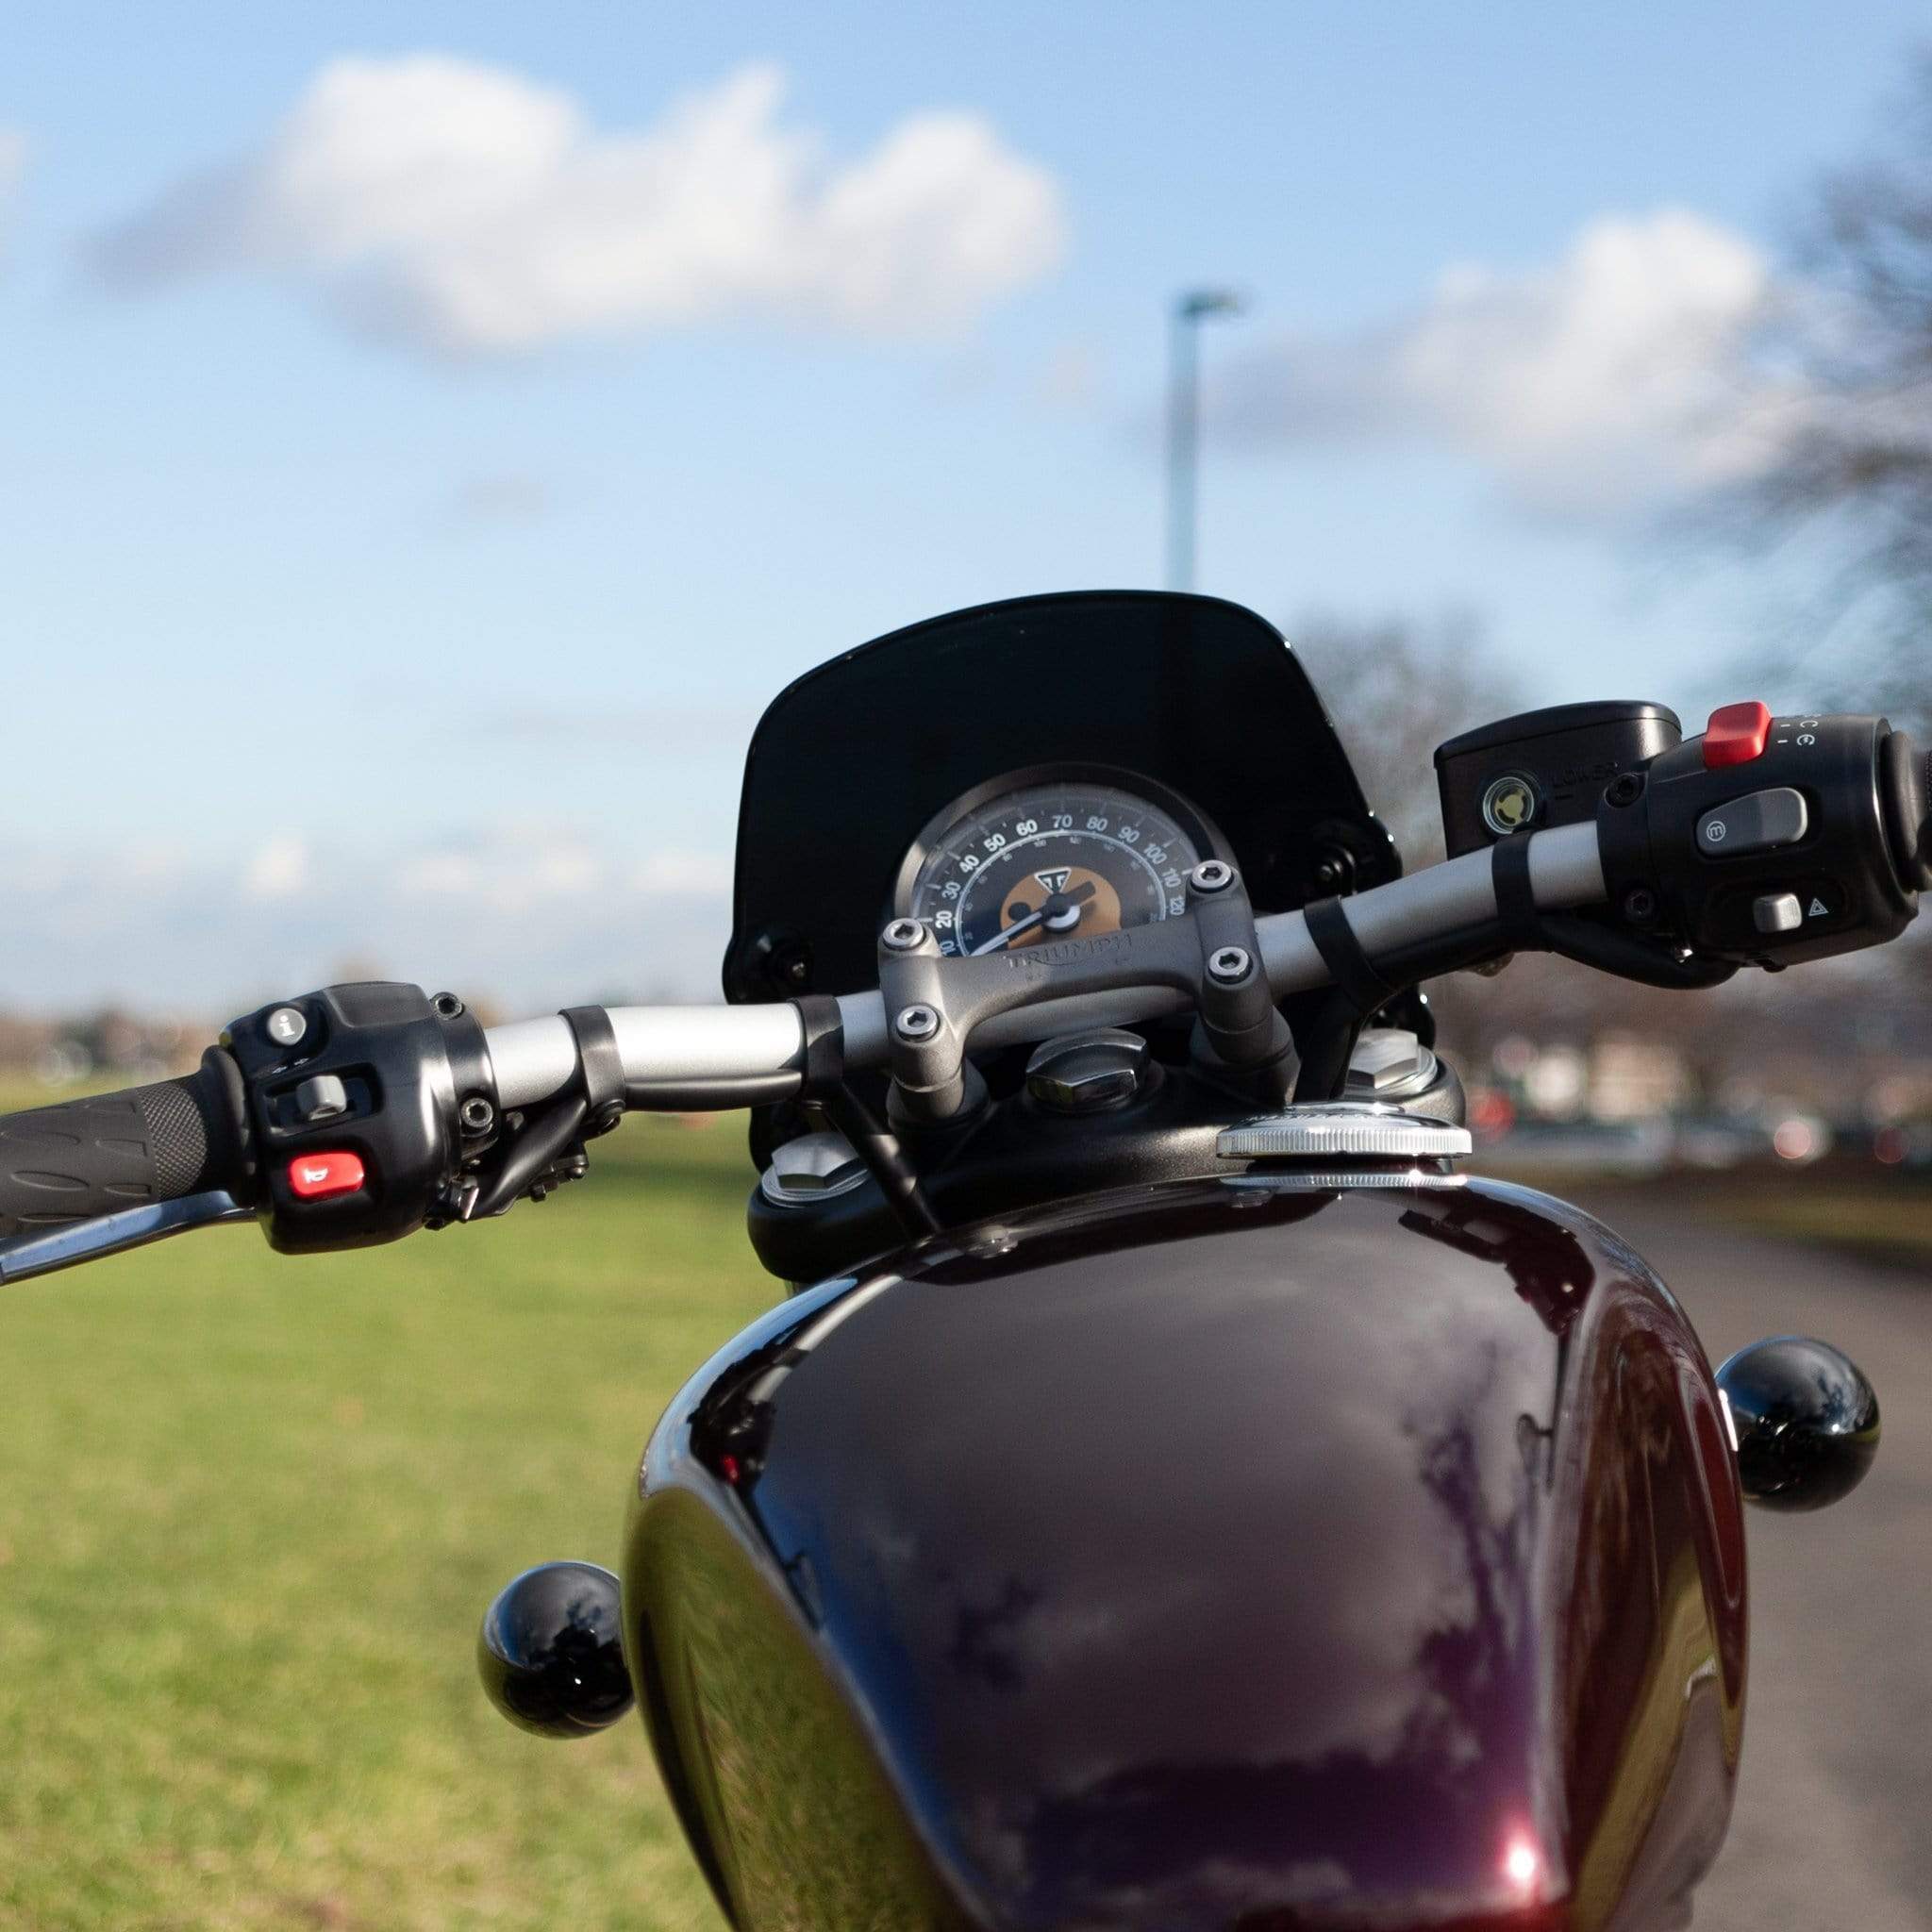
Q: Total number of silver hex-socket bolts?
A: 4